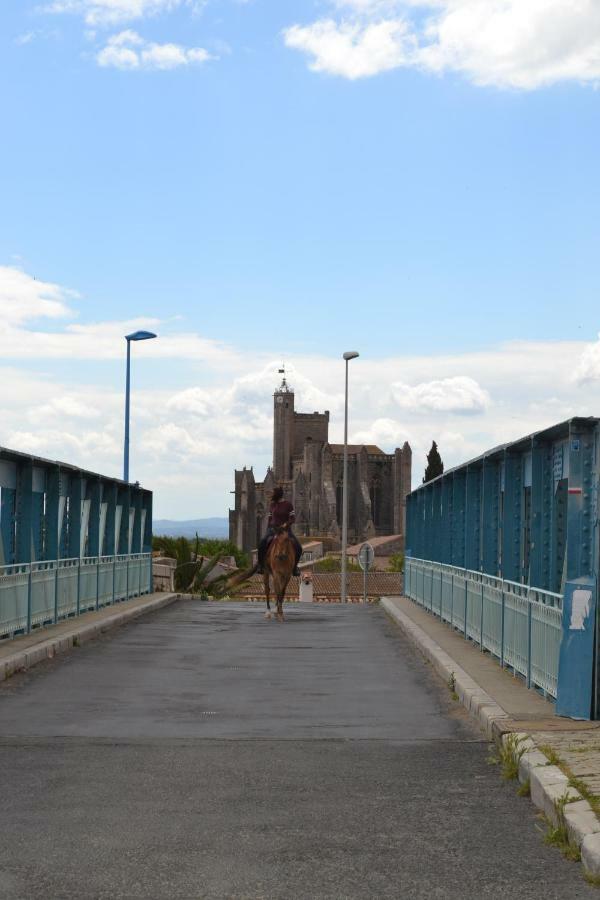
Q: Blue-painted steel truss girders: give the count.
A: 2